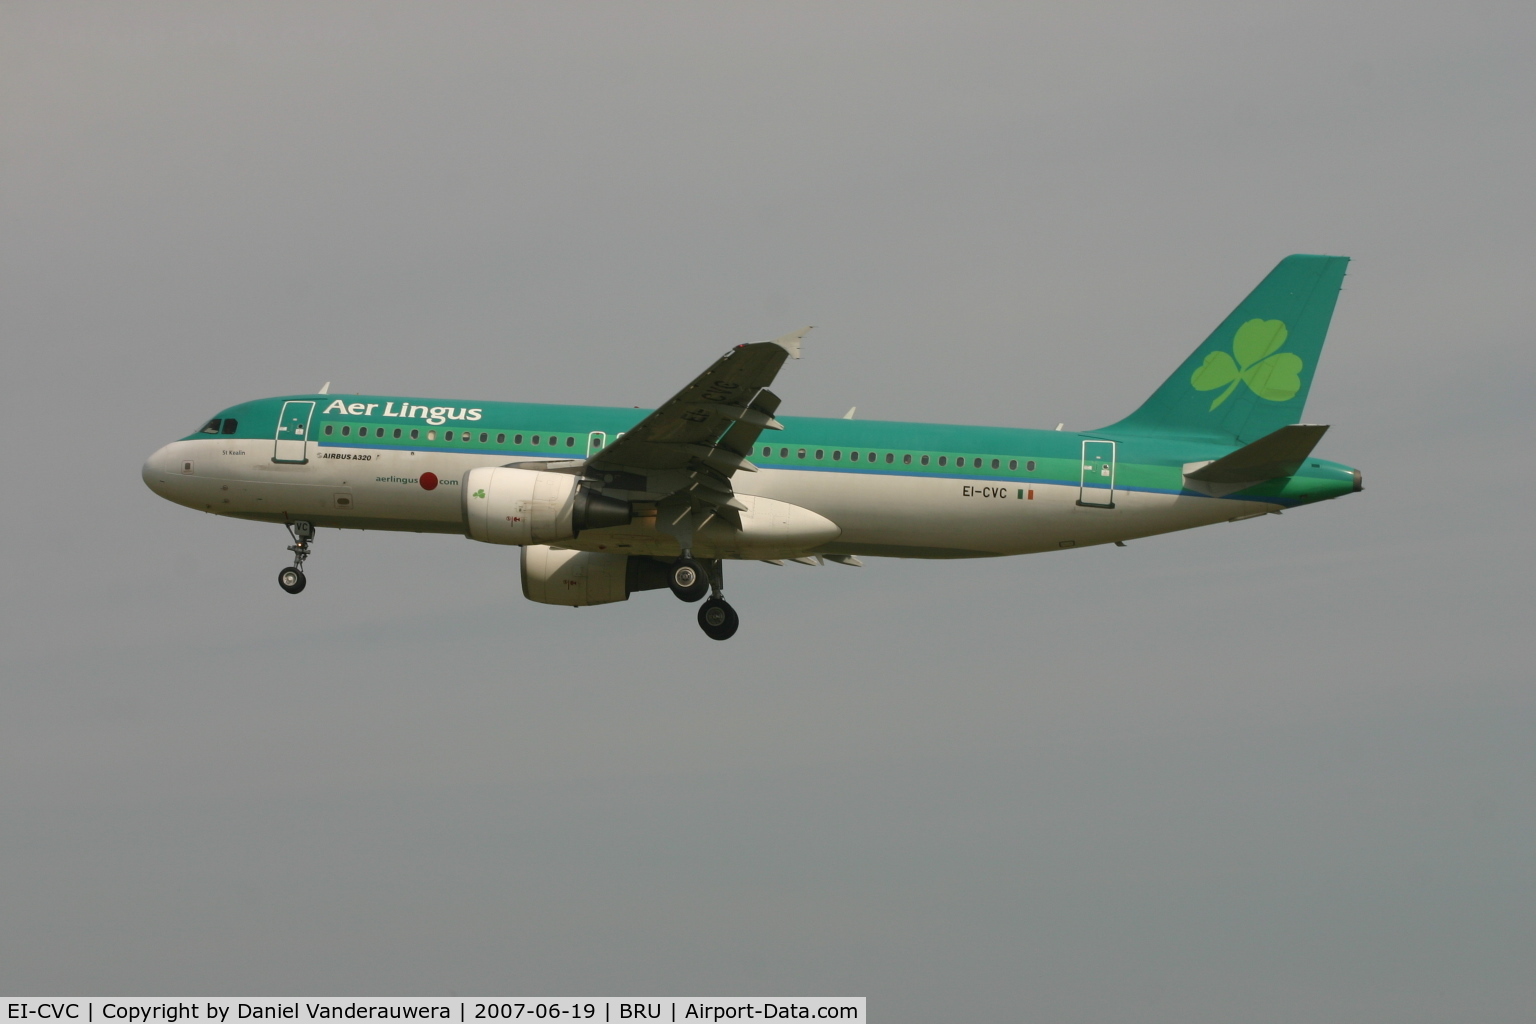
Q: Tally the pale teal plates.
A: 0